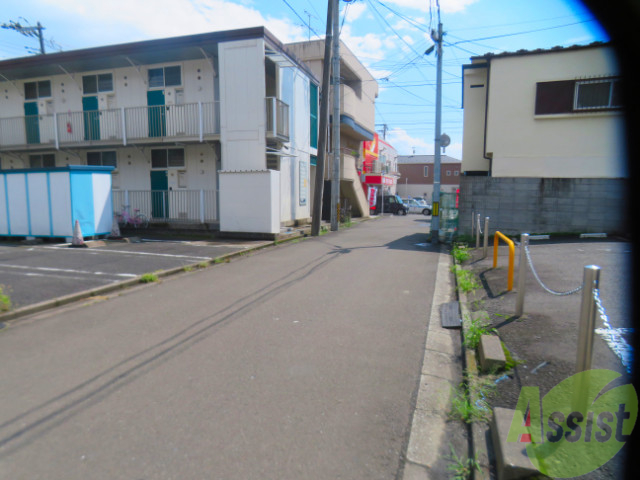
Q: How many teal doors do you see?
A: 4